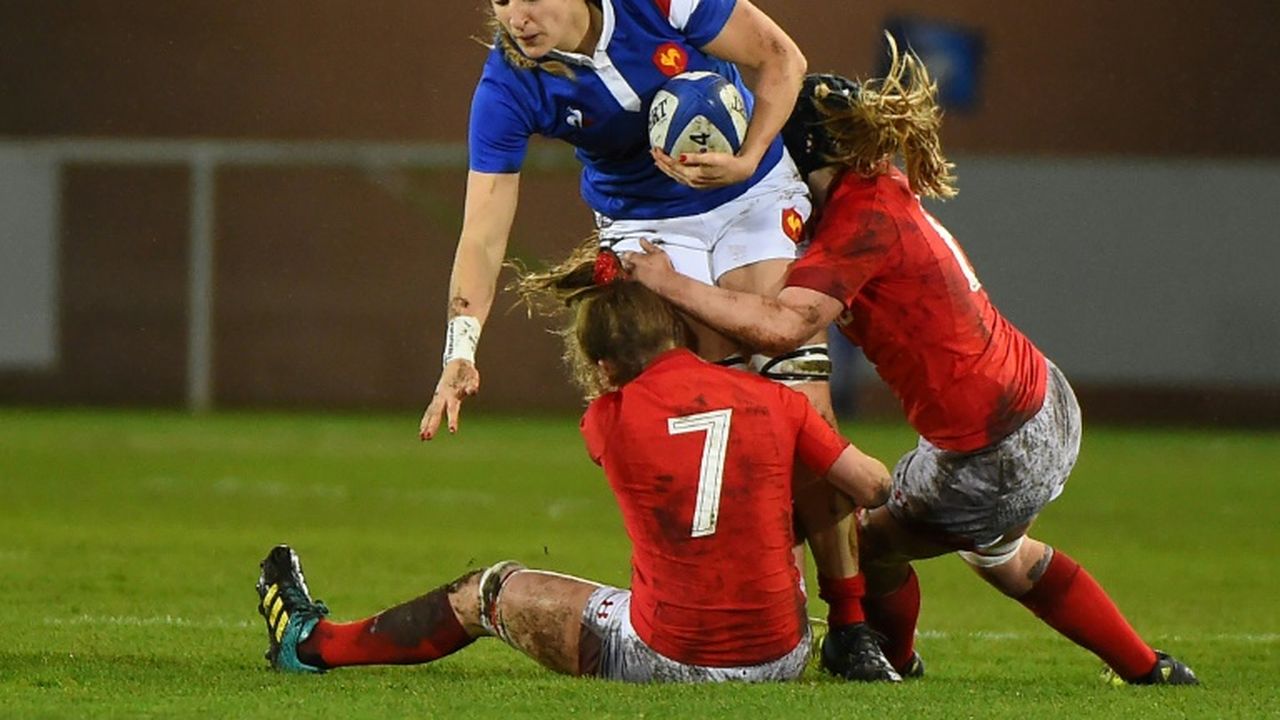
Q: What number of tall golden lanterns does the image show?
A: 0